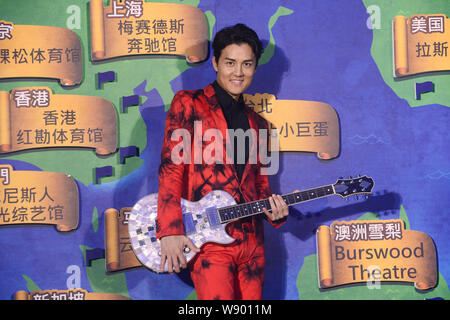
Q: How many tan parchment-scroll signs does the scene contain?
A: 9